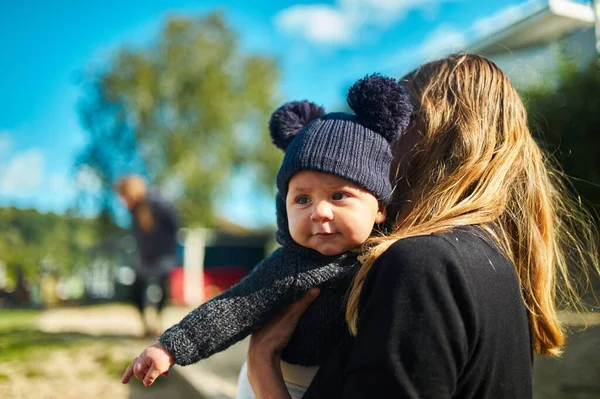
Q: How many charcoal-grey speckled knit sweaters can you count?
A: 1